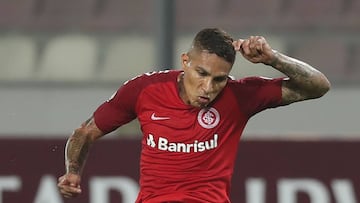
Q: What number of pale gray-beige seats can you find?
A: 5